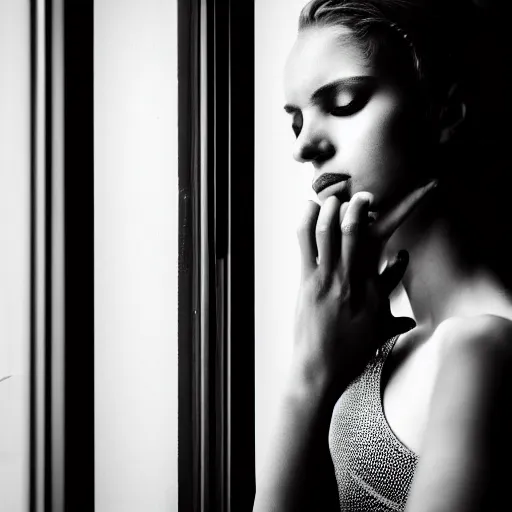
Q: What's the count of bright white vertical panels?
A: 3